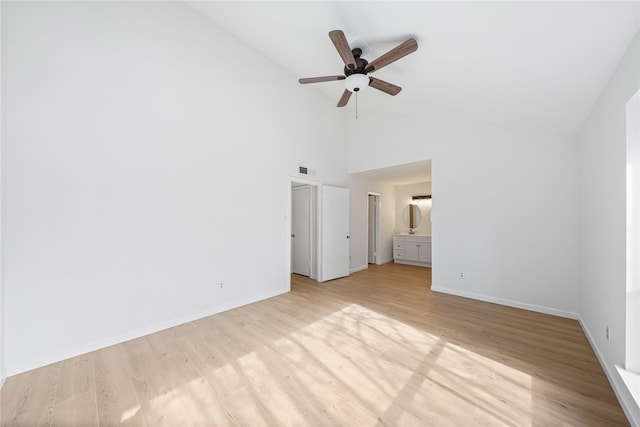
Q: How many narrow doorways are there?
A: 2